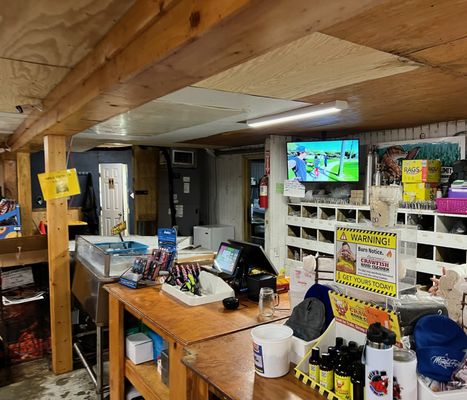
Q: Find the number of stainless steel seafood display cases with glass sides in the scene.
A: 1